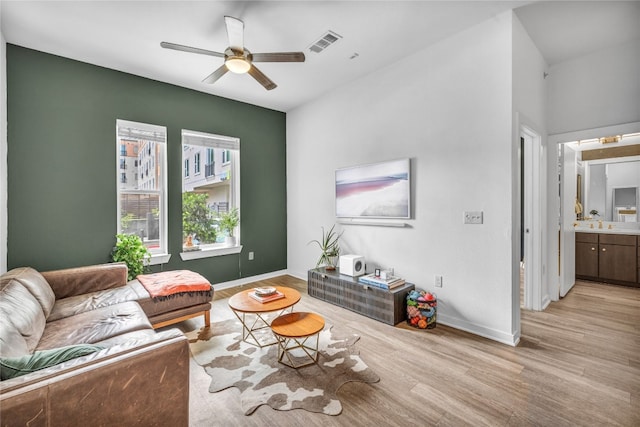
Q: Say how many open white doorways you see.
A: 2